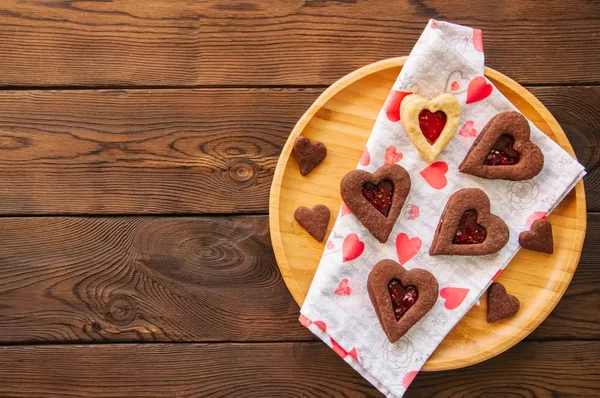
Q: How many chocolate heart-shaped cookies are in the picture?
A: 8